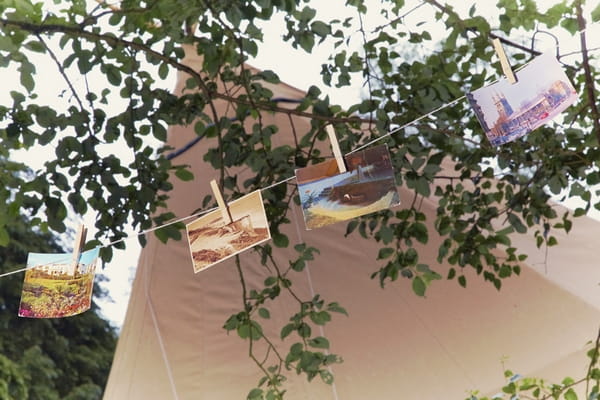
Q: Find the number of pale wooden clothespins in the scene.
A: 4